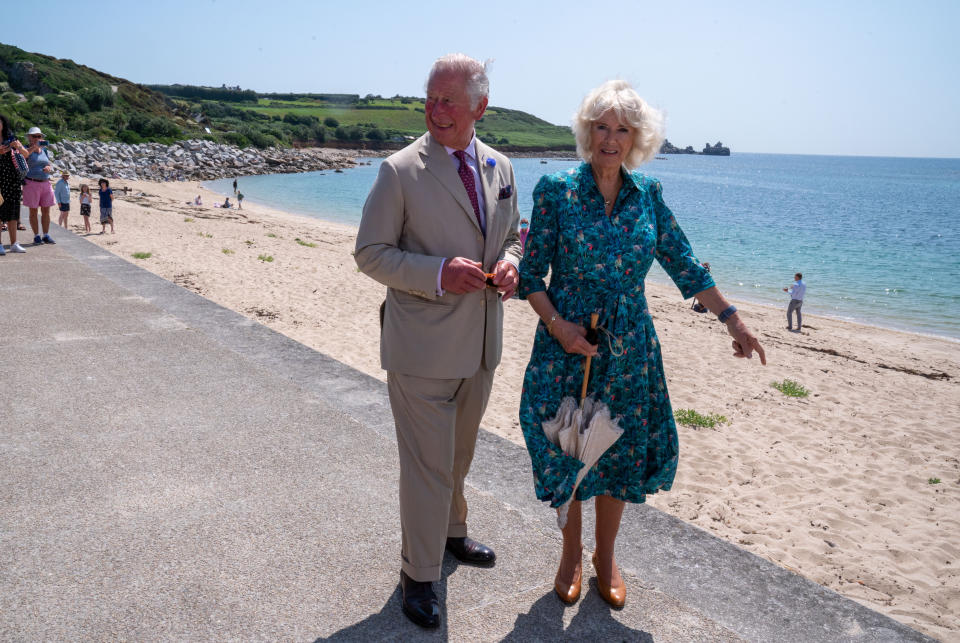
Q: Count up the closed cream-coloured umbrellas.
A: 1